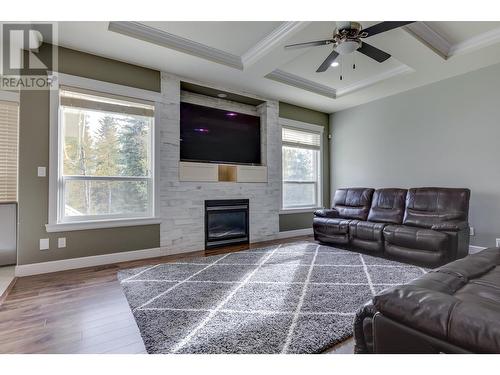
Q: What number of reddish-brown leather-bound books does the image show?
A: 0